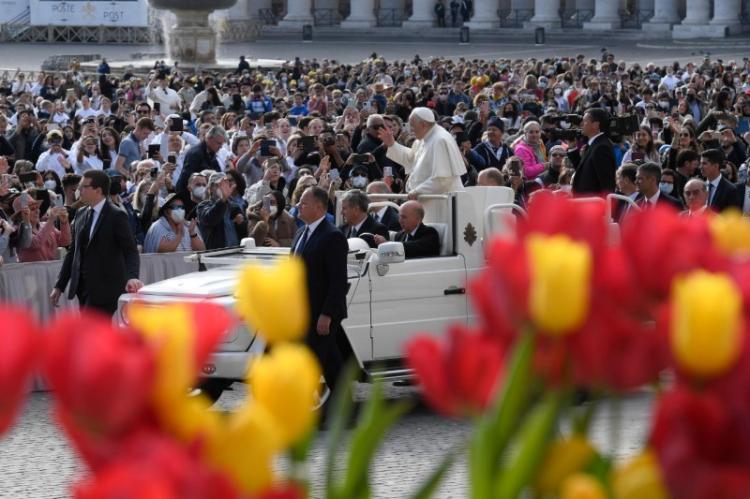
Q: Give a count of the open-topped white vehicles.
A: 1